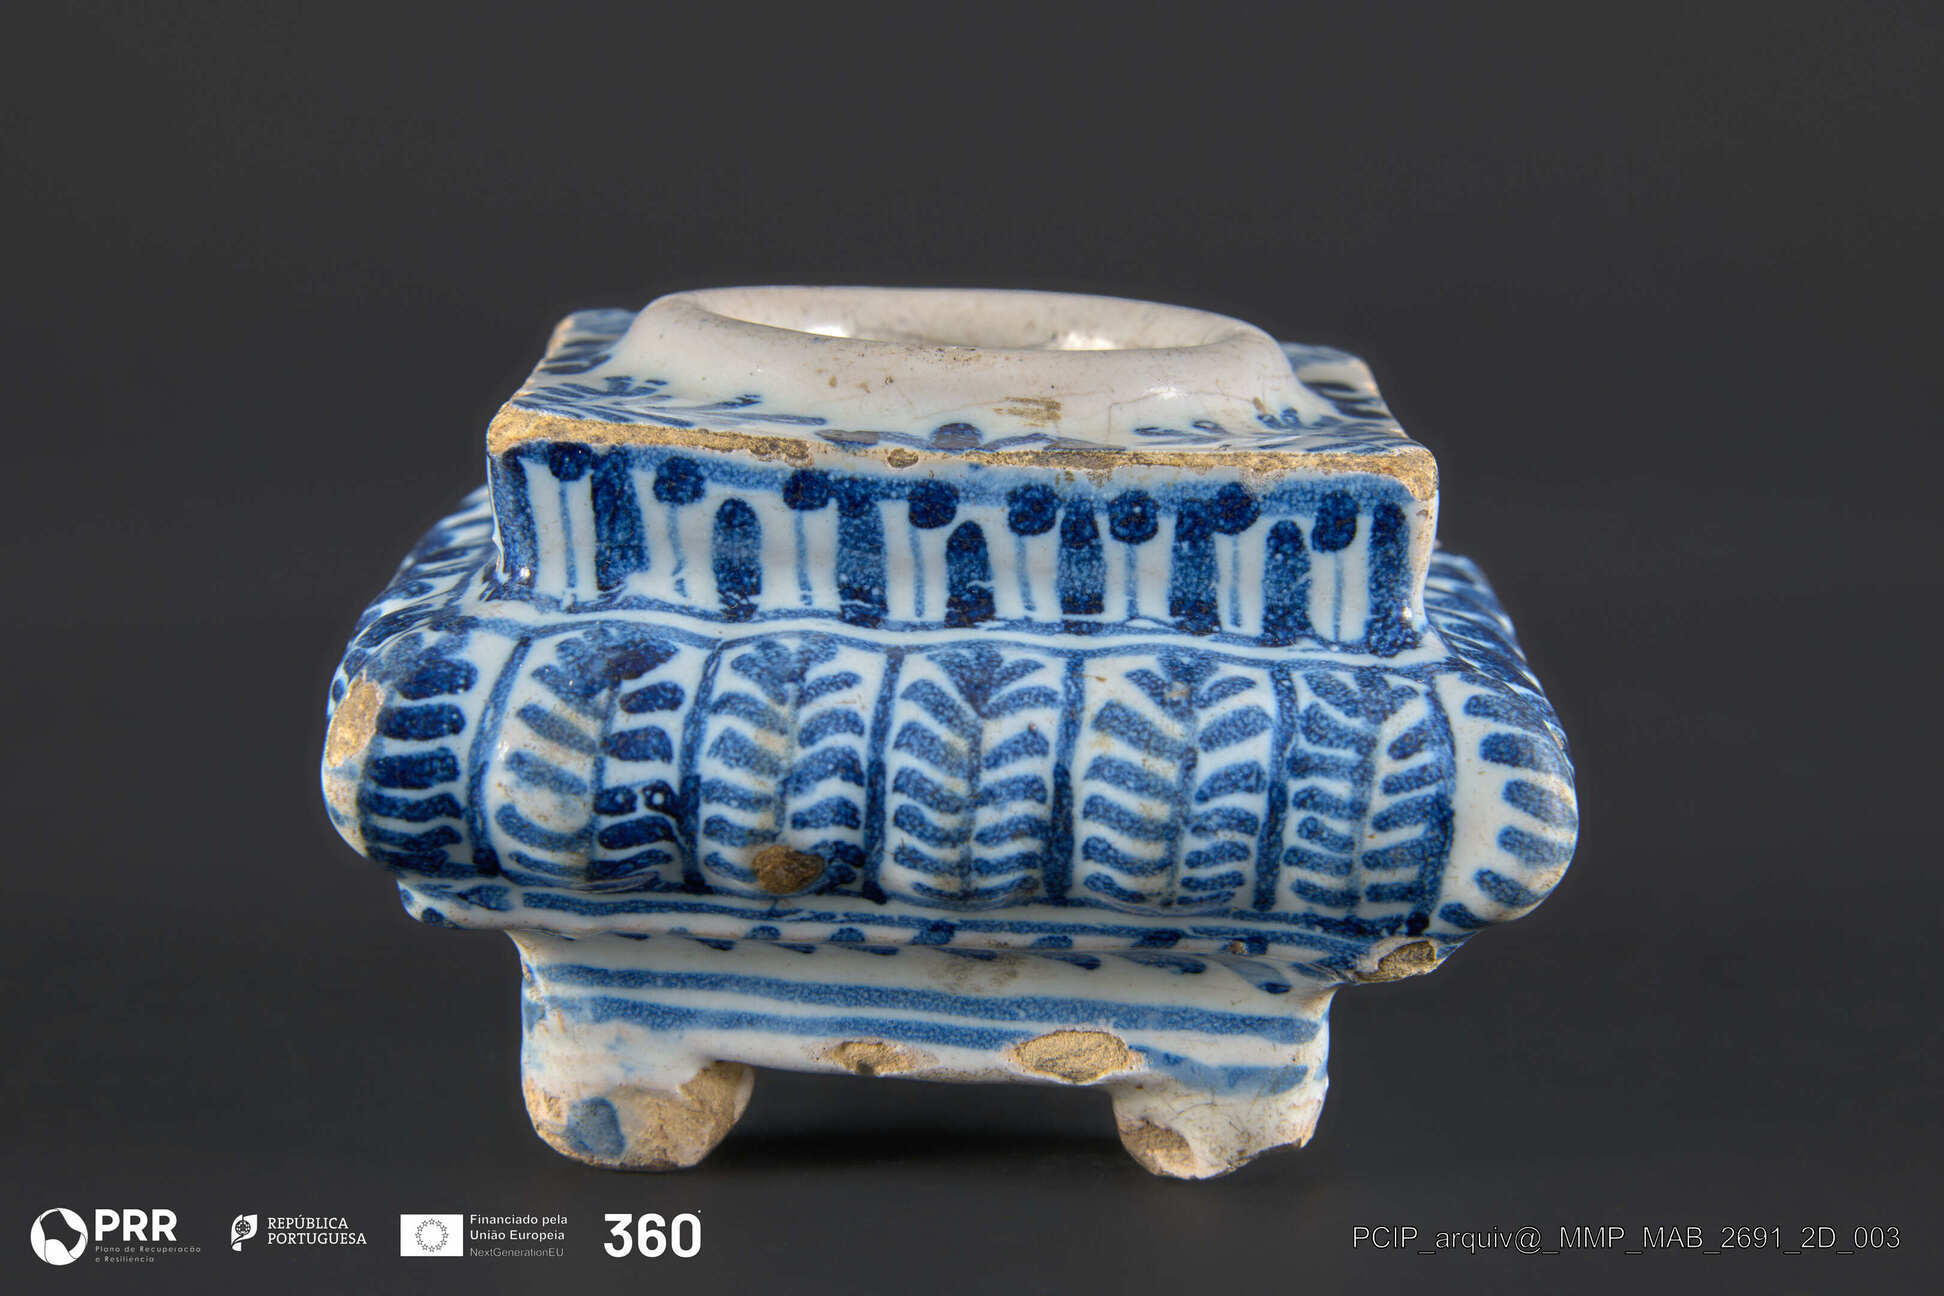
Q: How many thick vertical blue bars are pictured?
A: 9